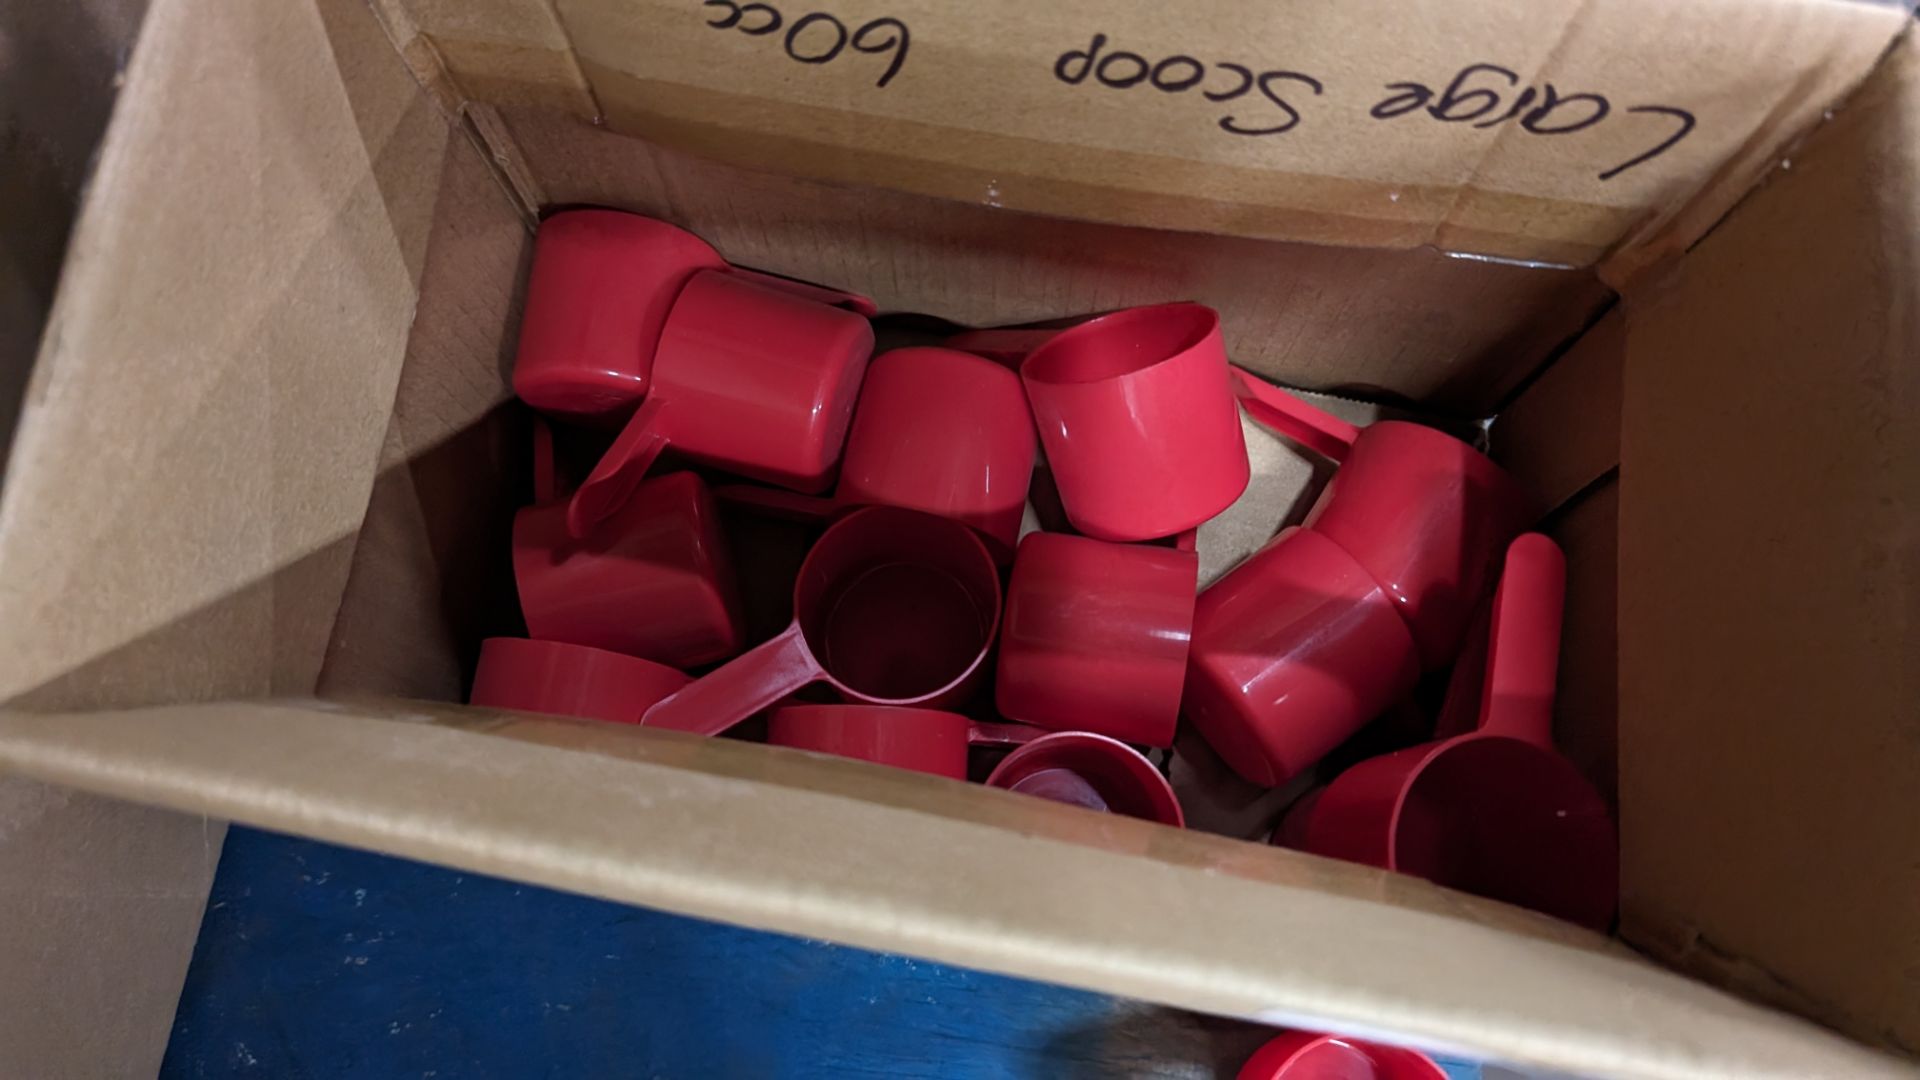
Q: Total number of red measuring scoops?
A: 14